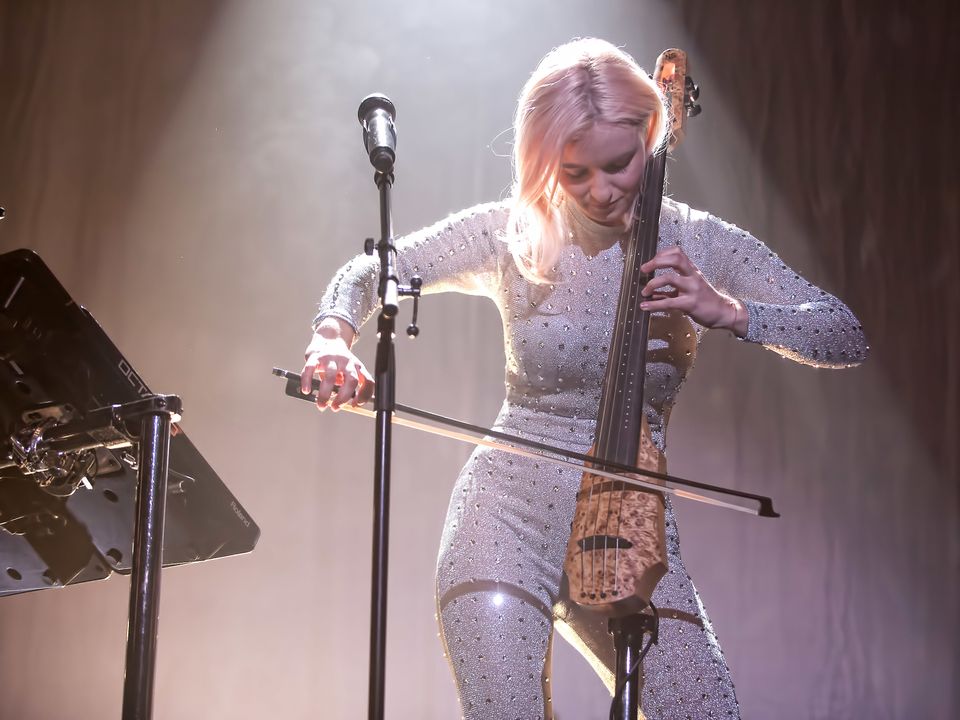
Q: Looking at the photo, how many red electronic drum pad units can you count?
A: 0